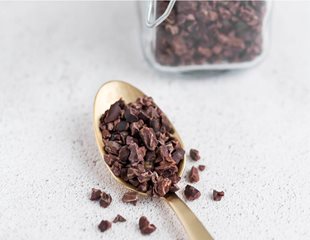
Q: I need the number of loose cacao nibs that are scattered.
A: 11